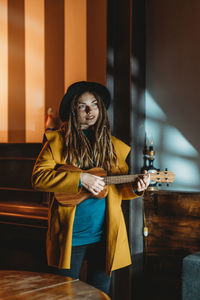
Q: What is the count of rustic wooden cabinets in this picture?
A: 1